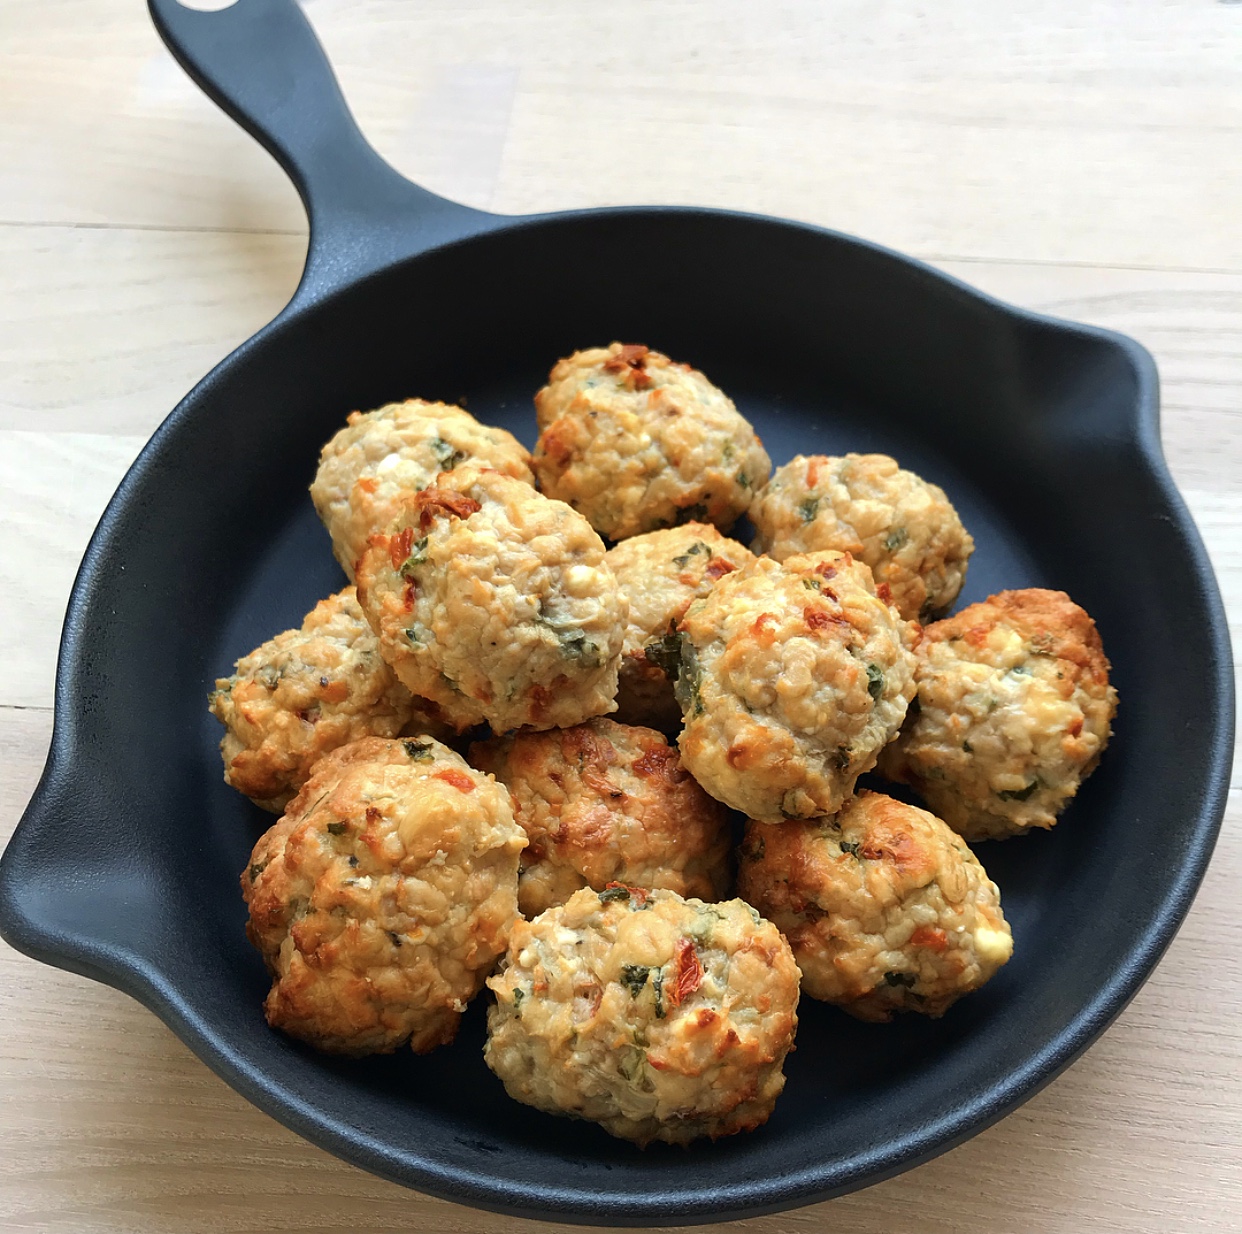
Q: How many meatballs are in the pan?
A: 12